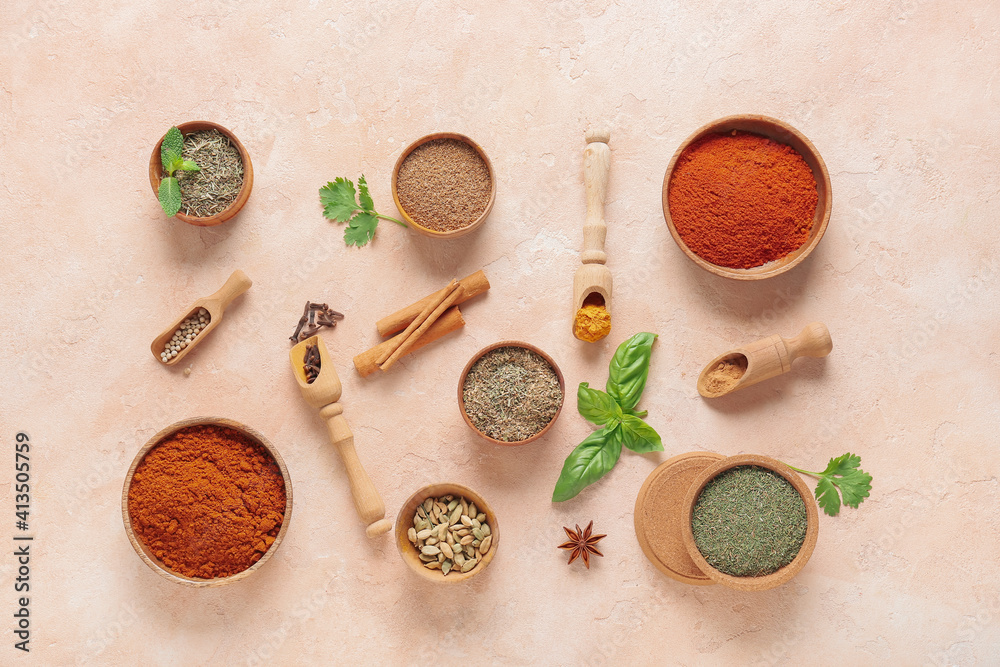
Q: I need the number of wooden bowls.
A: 7